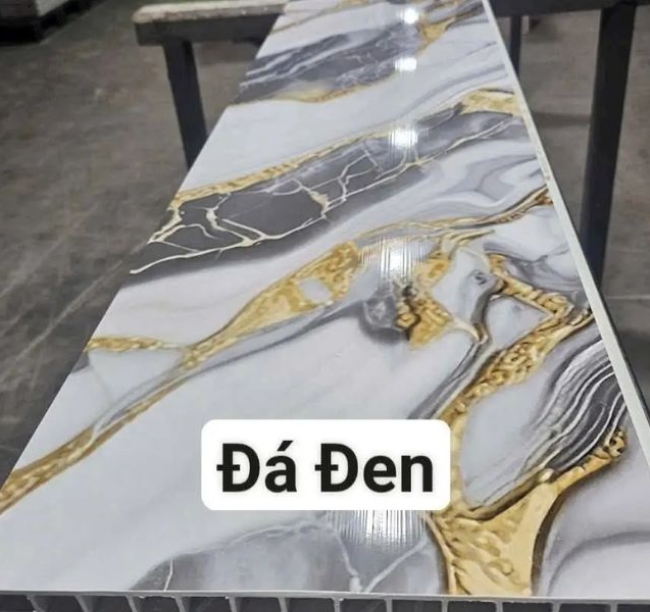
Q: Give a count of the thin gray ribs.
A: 12